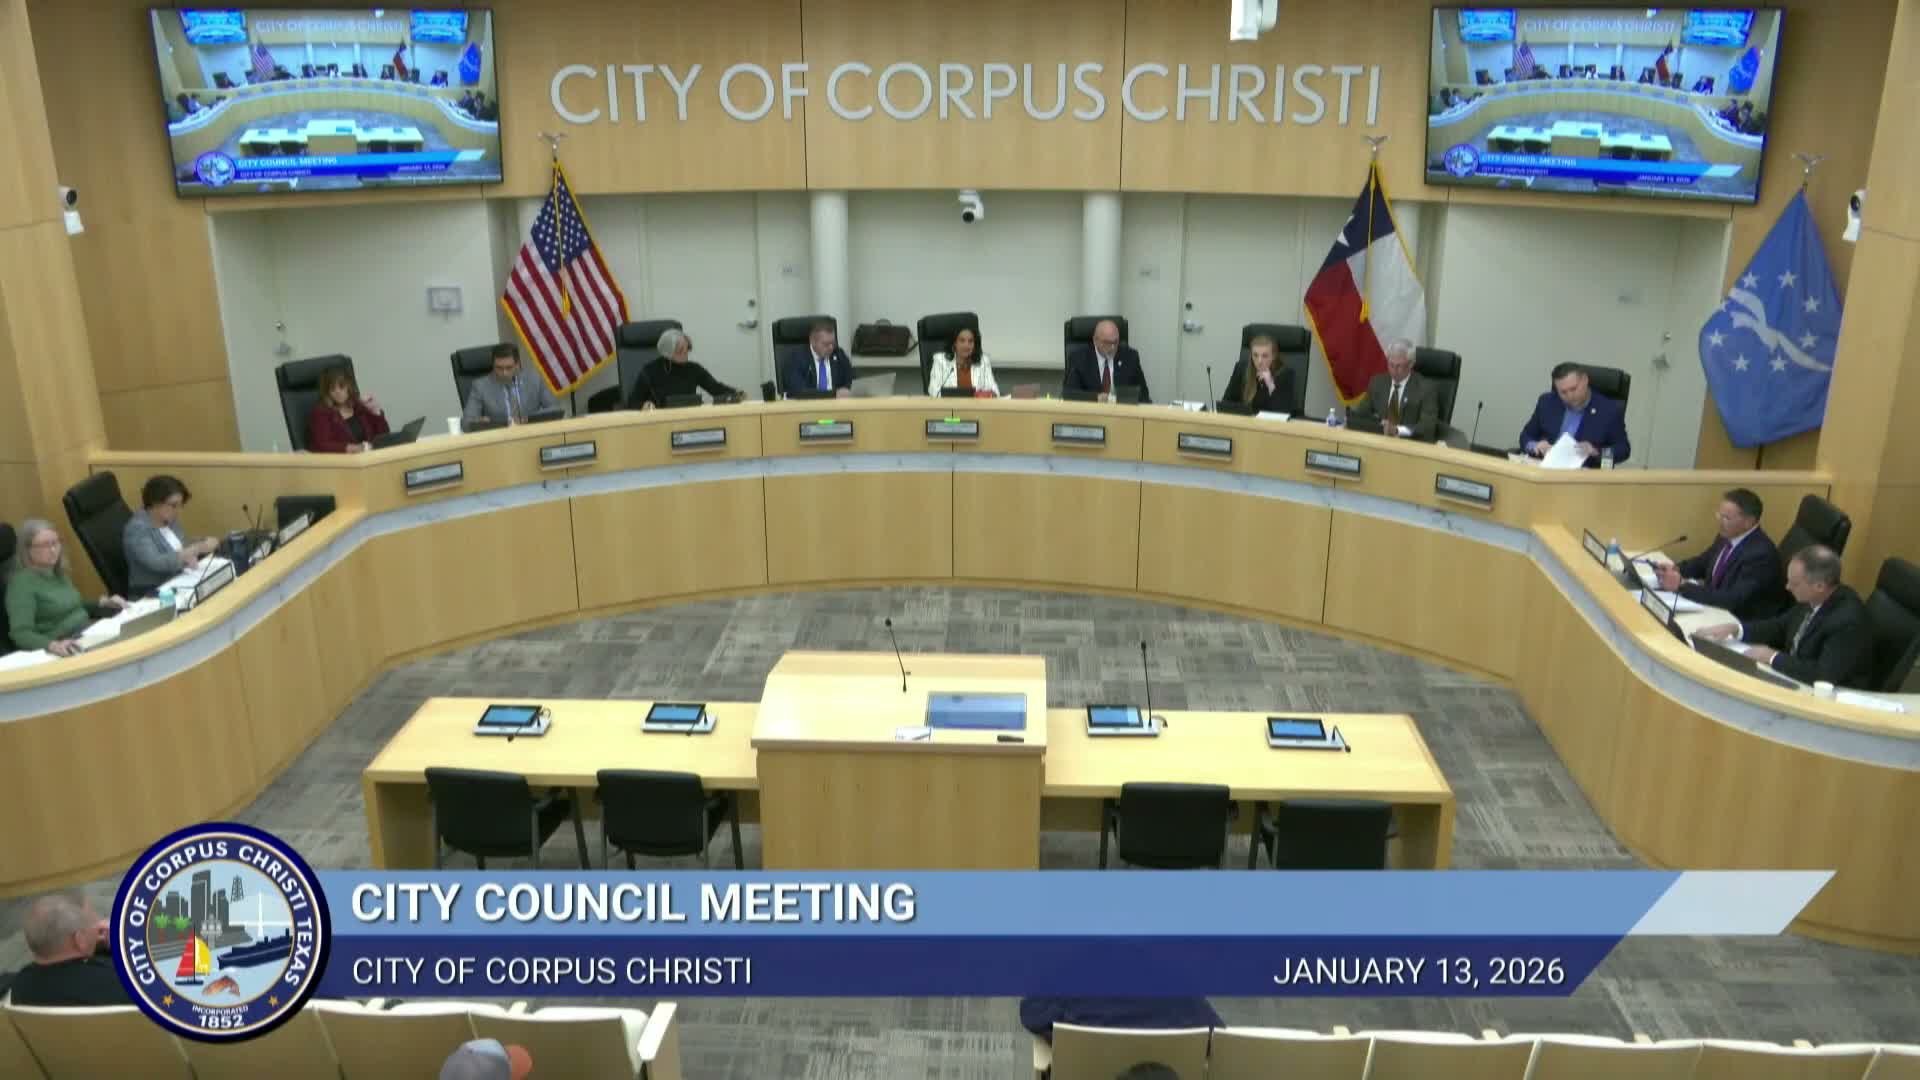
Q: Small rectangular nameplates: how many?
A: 13